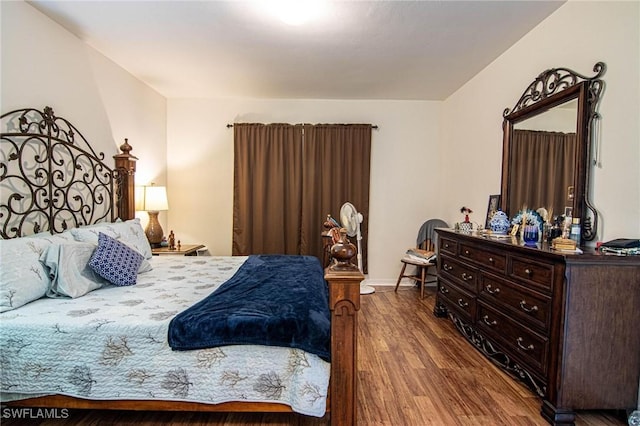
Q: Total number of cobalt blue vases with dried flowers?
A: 1